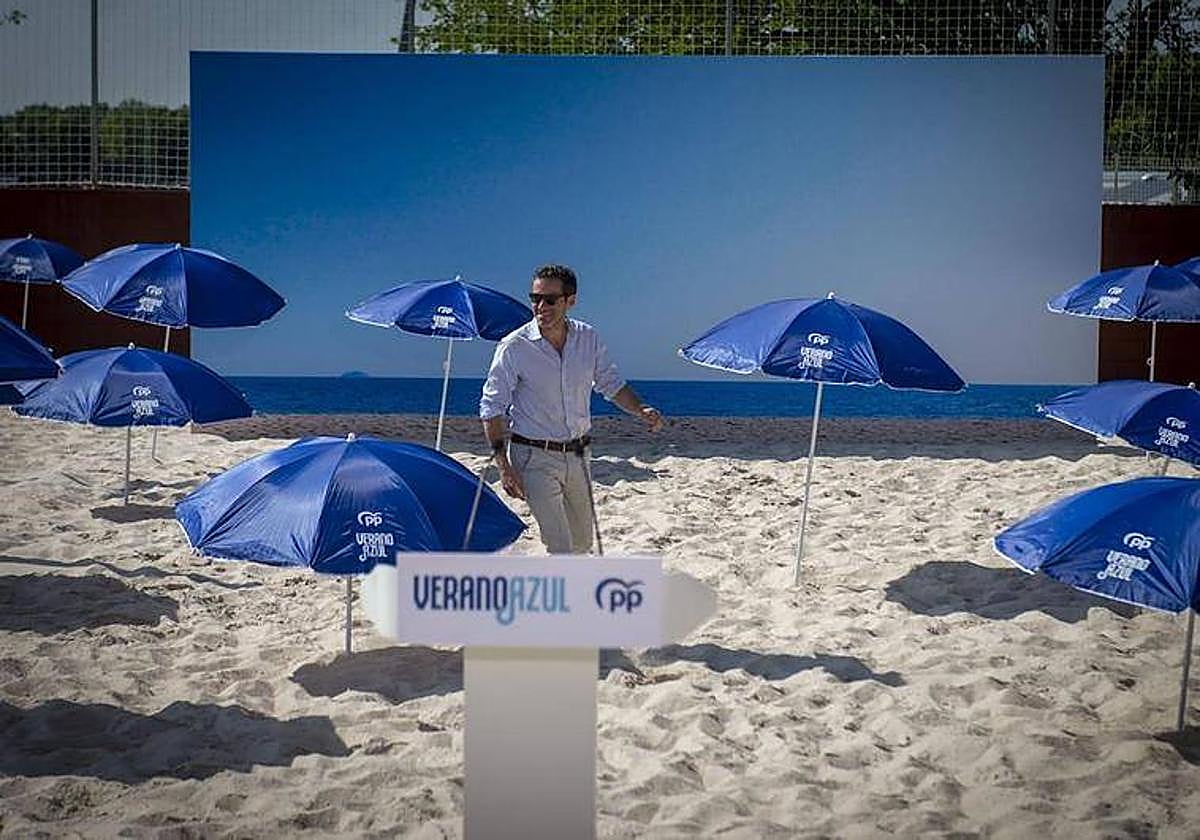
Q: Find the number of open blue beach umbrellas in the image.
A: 11